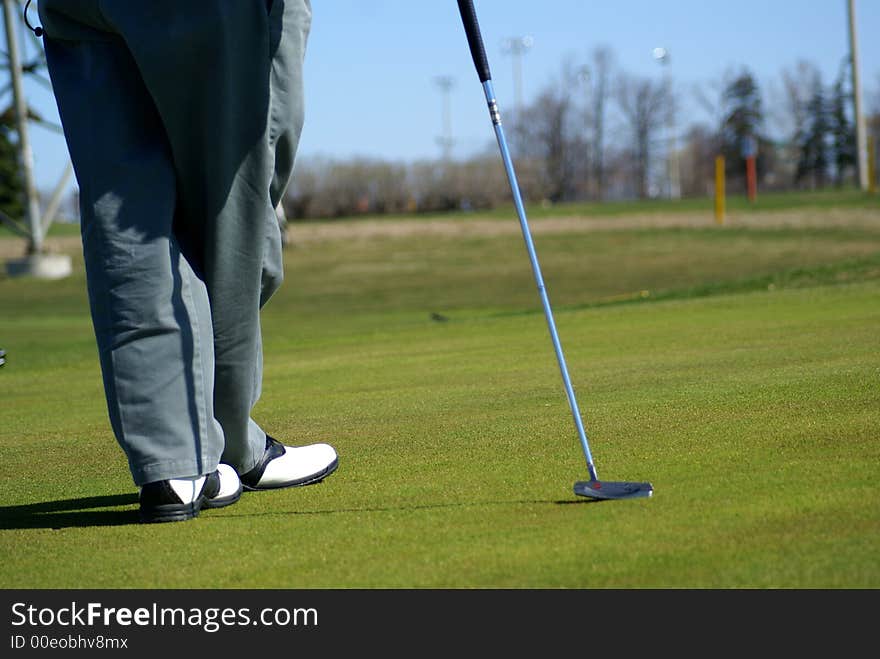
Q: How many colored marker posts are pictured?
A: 3